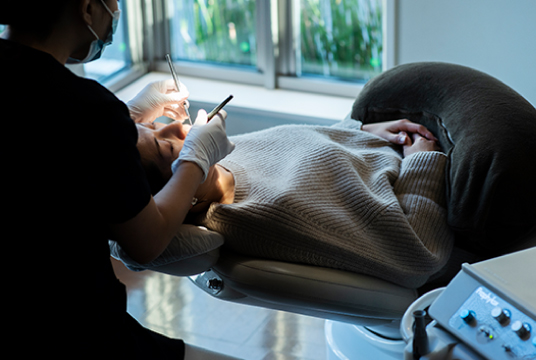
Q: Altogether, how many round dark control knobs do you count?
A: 3